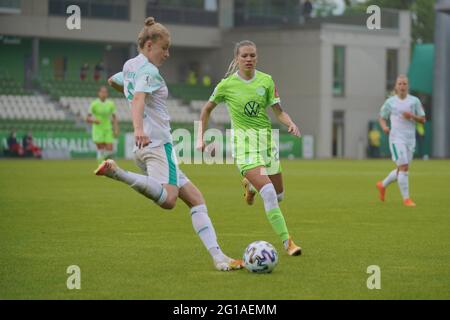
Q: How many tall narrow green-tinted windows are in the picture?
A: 2